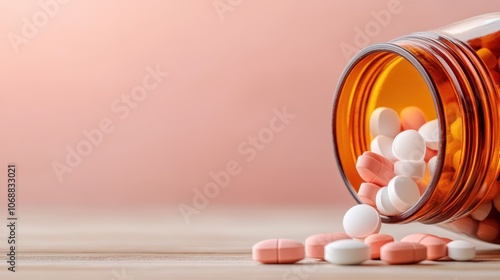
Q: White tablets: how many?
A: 11